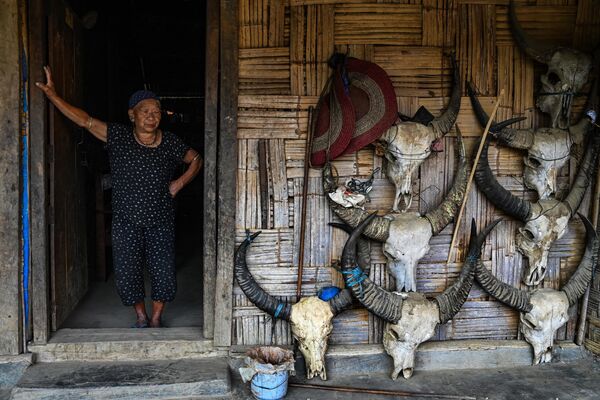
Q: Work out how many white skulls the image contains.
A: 8